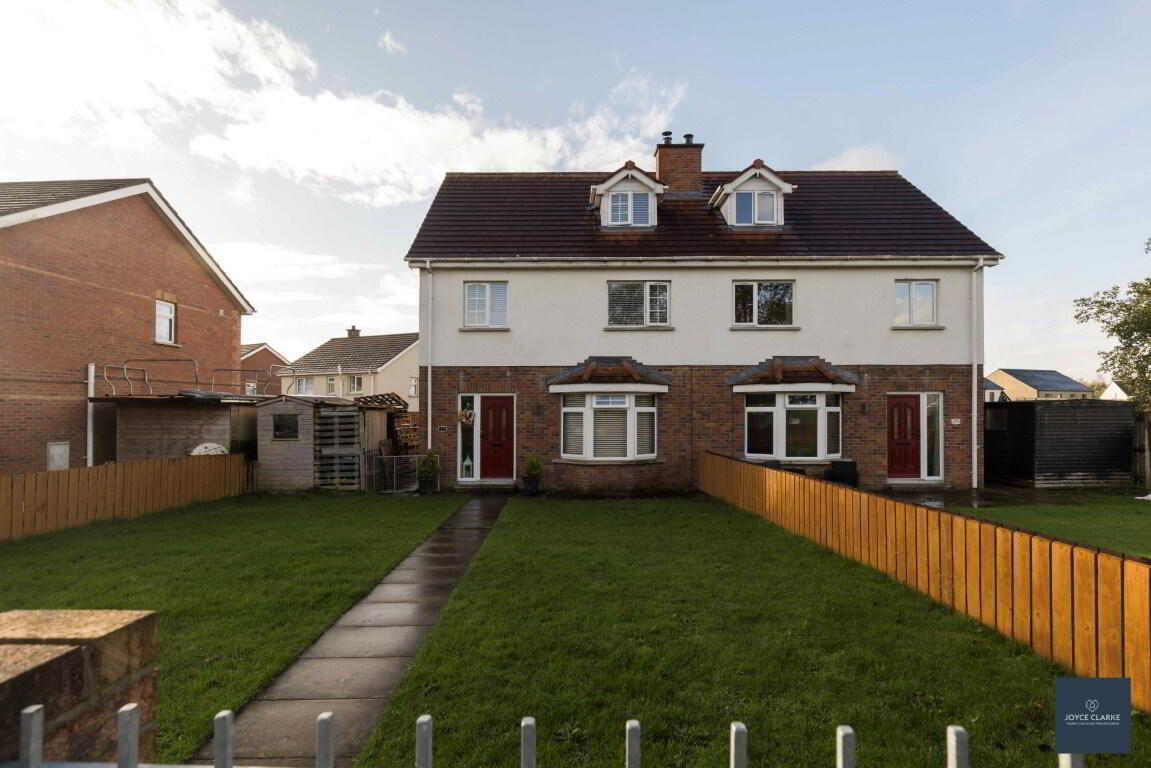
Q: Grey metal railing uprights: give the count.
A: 11